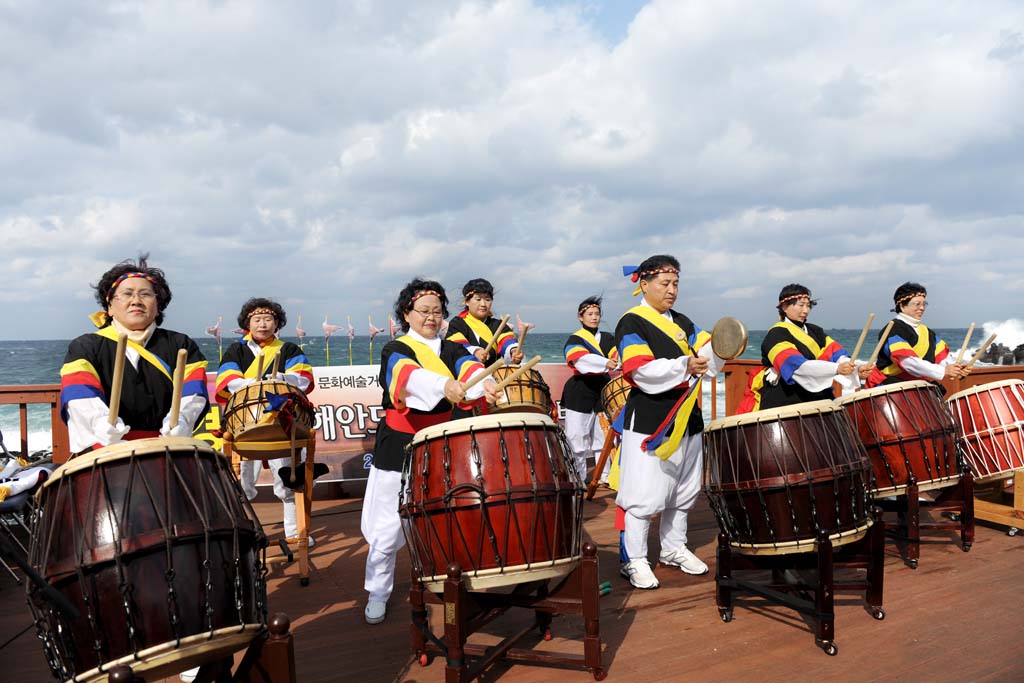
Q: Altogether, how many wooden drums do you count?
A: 8